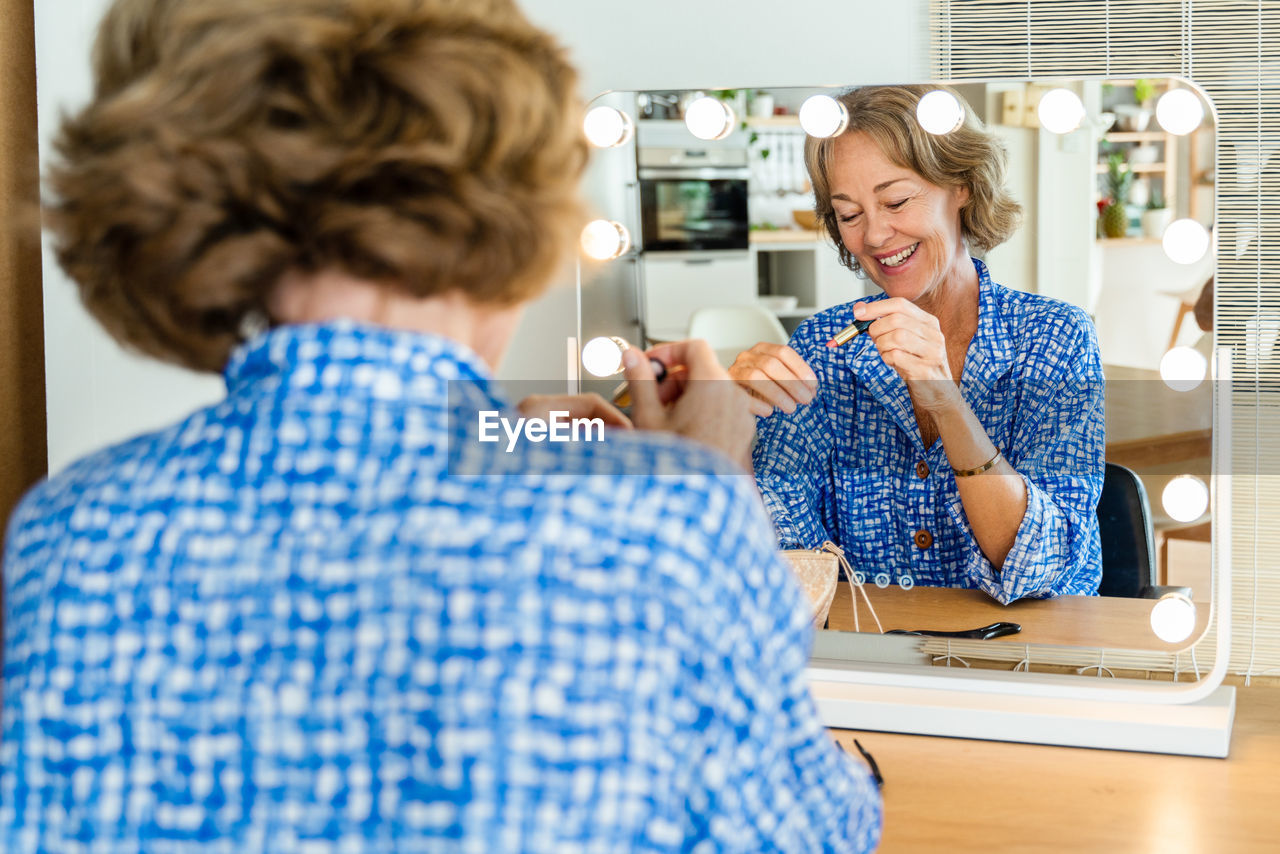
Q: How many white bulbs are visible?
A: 12